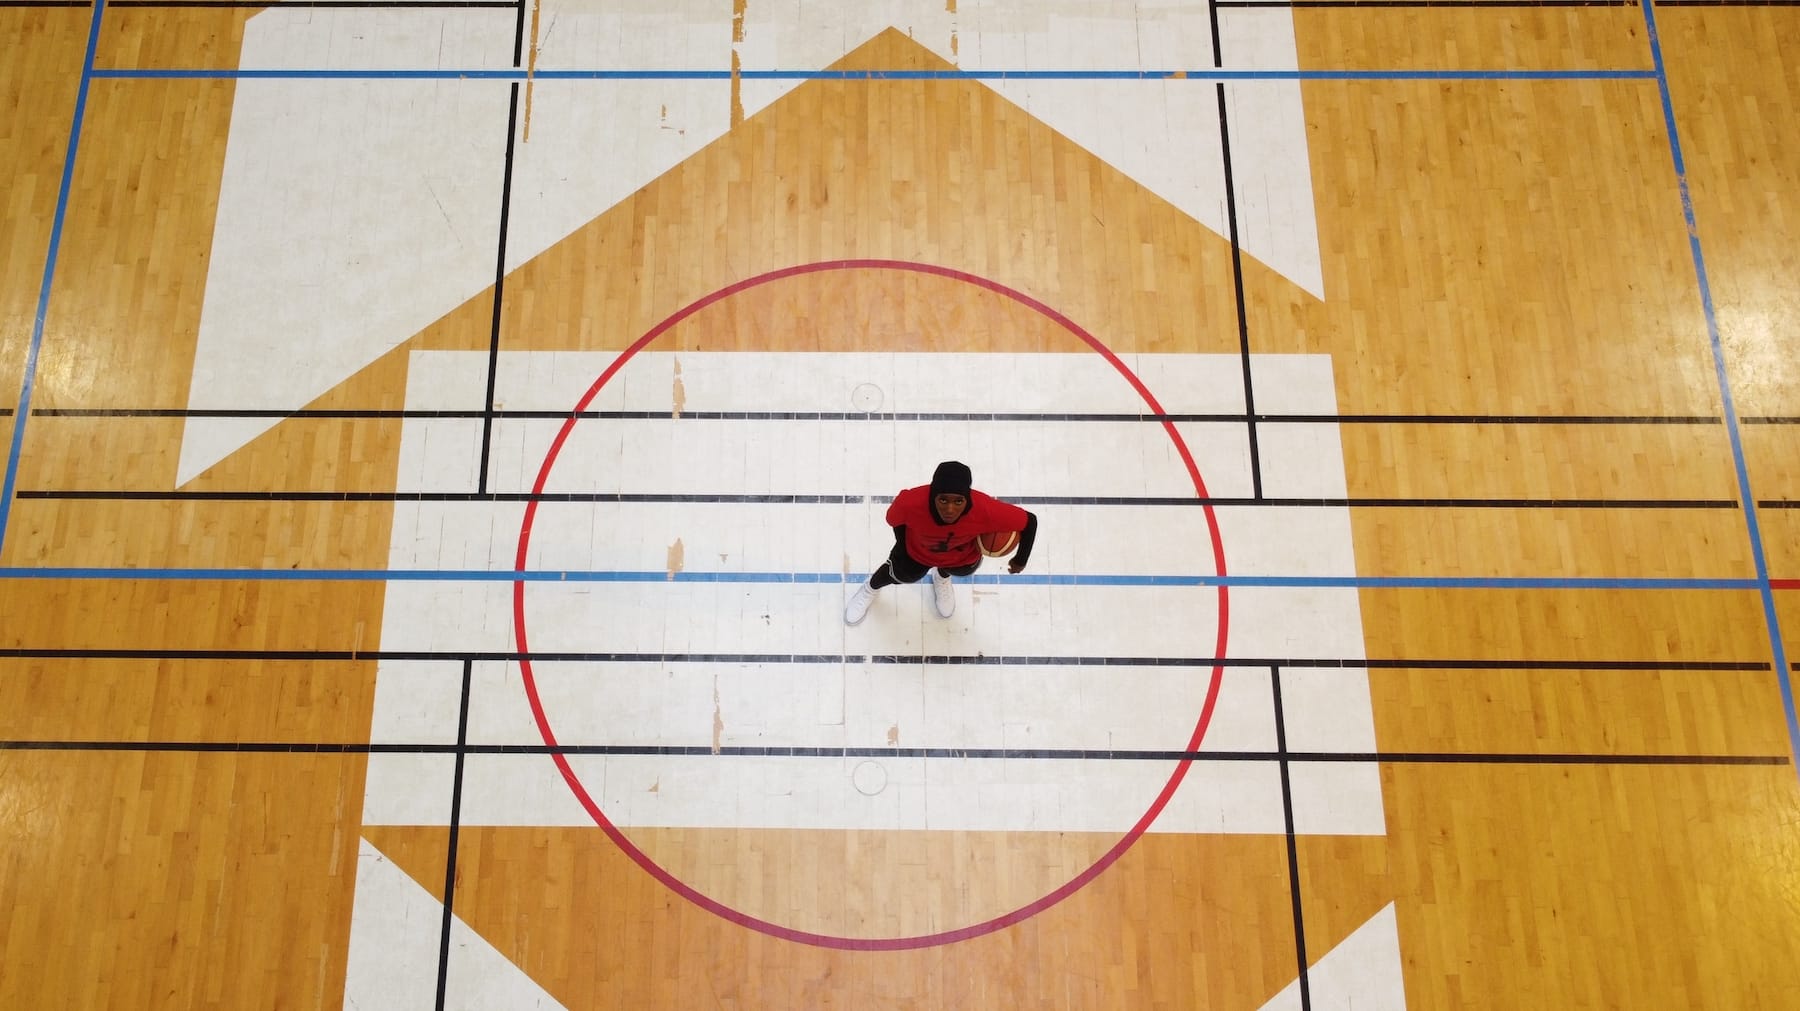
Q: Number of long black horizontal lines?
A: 4